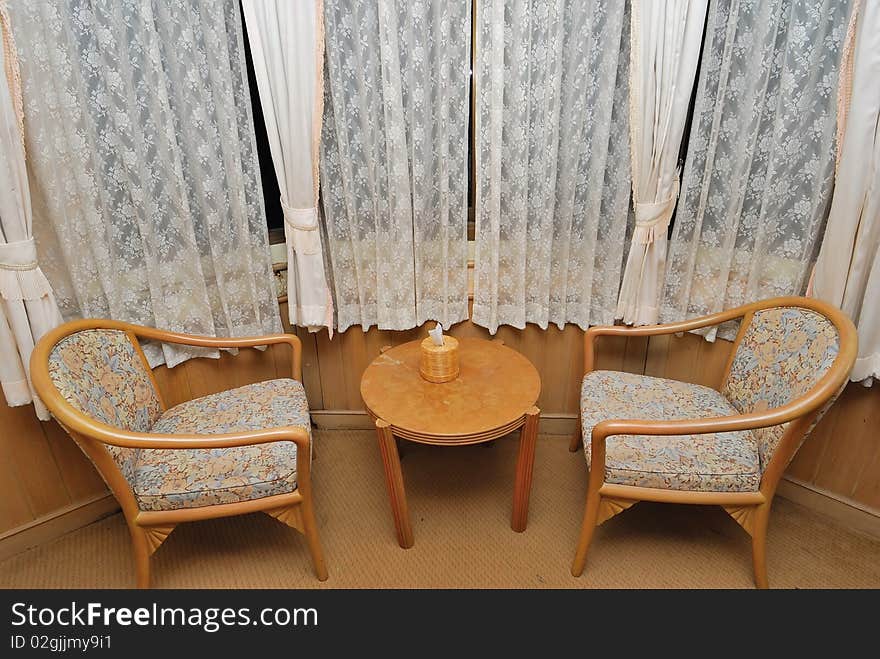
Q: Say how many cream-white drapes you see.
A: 4